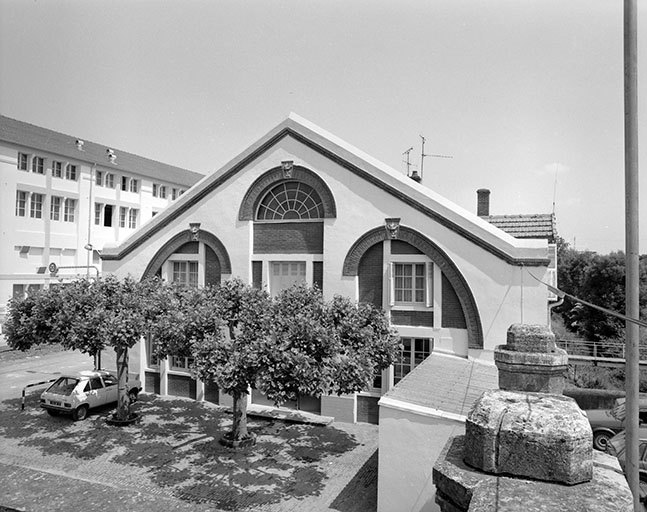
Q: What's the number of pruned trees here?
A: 3